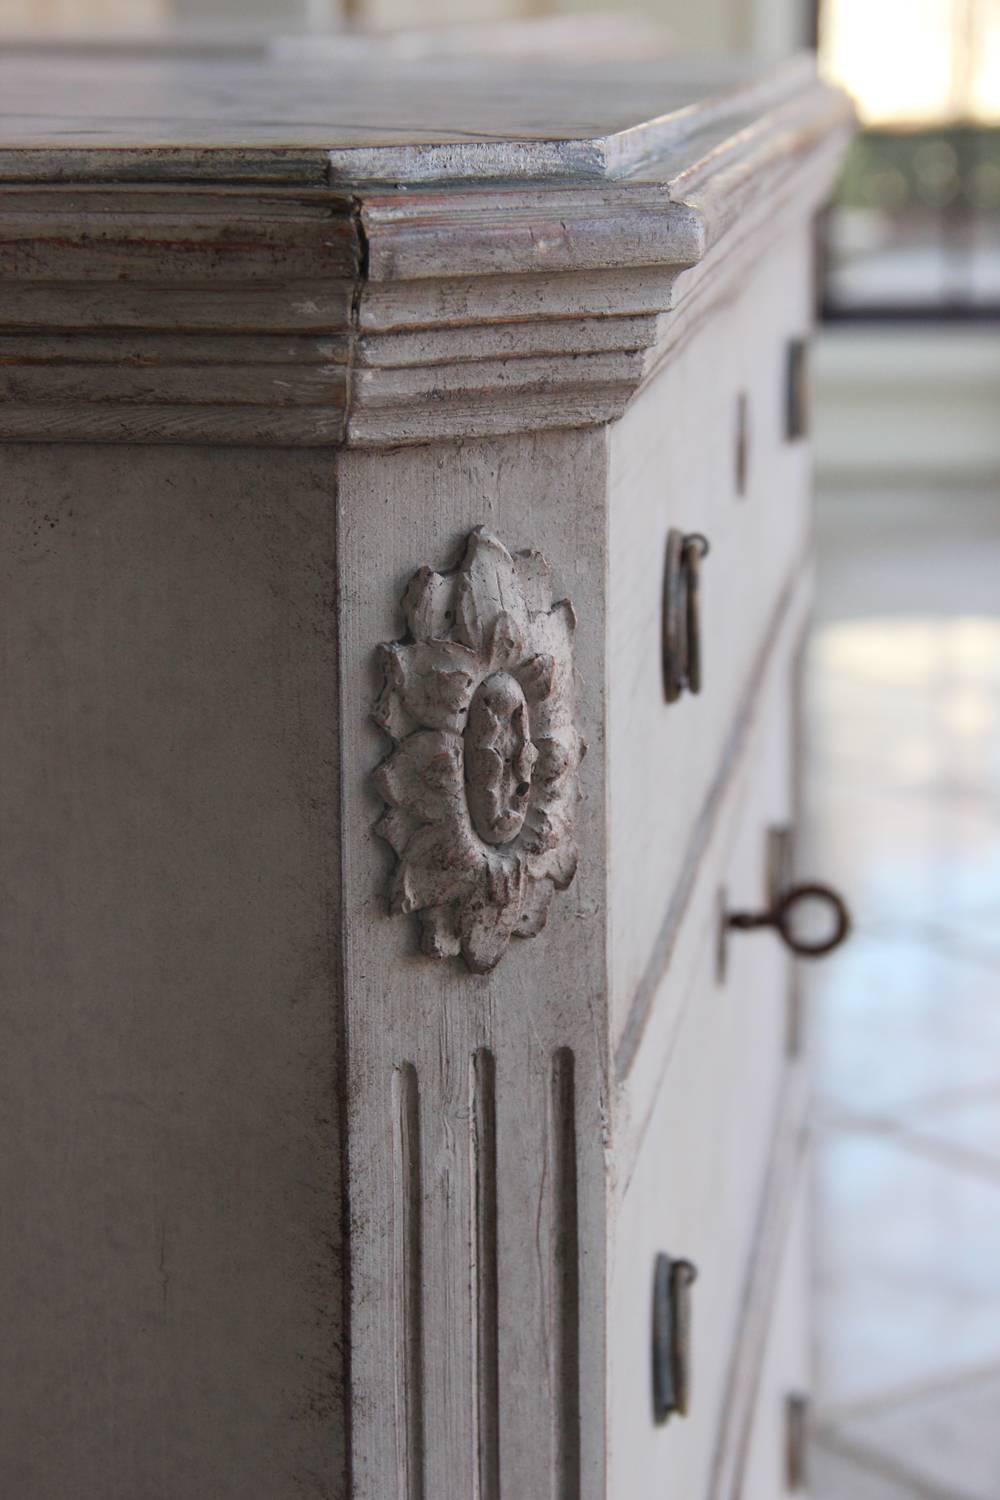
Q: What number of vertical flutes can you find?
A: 3